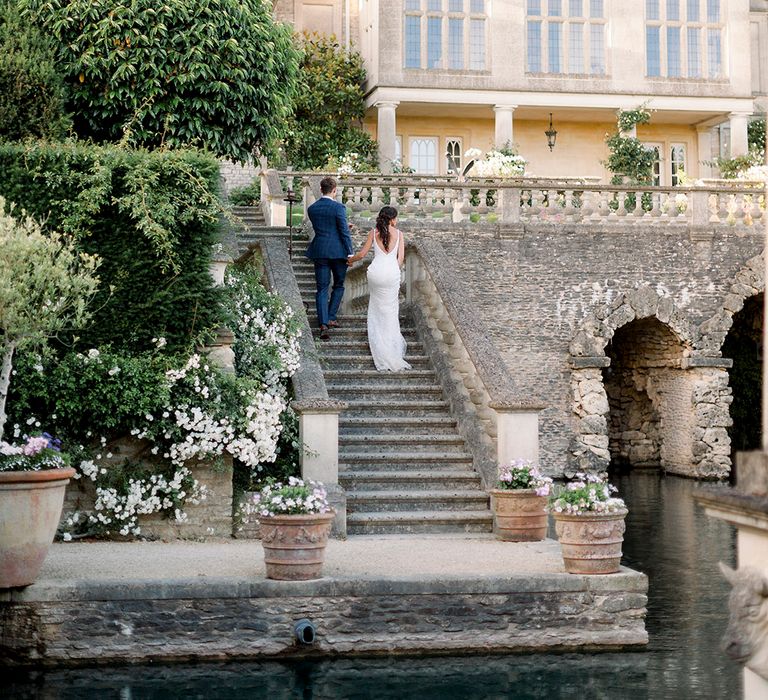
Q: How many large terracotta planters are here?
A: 4